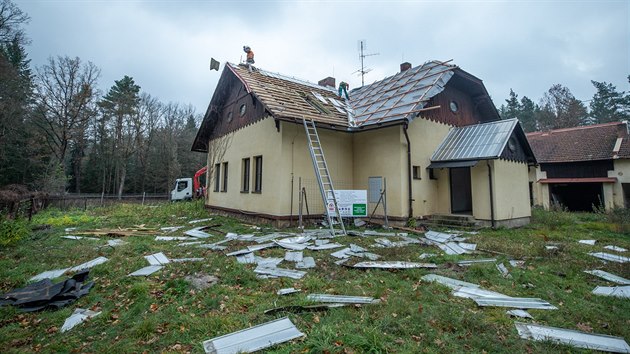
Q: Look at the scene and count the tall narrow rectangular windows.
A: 4